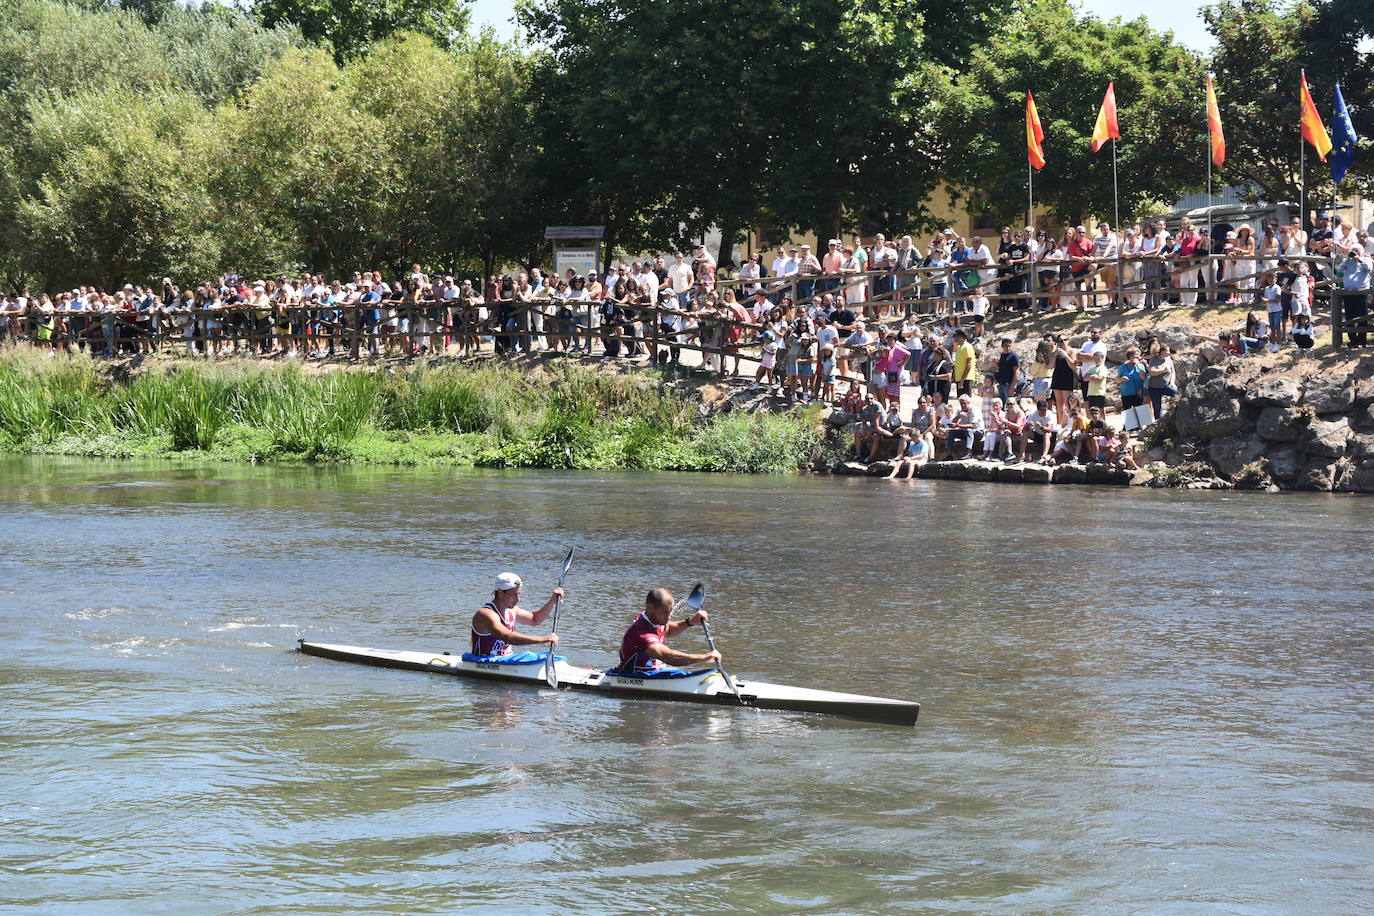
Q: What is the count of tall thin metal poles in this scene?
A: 5